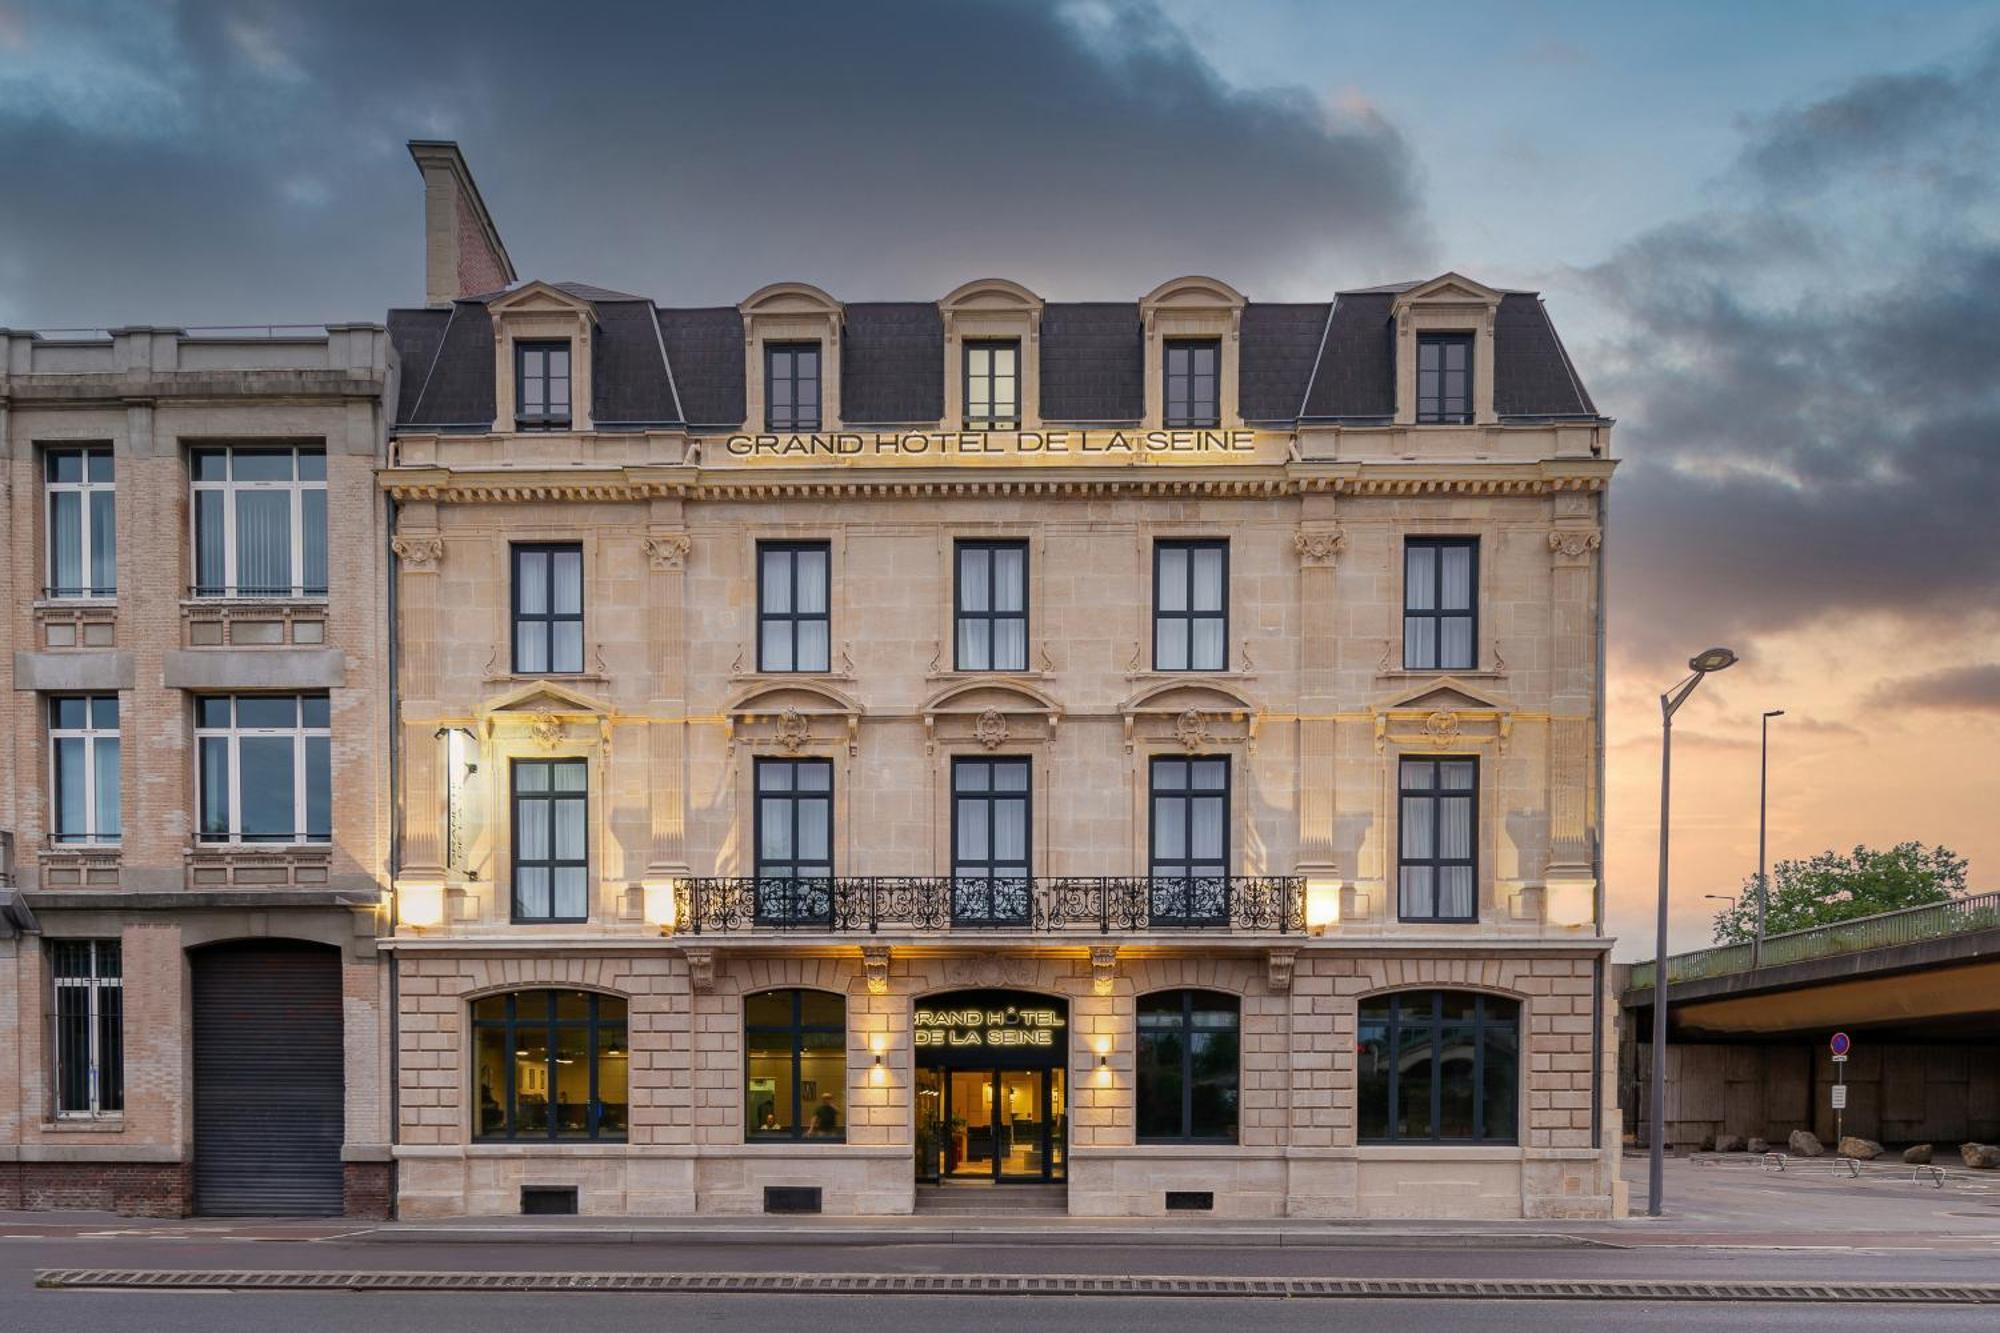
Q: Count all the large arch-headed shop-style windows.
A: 4